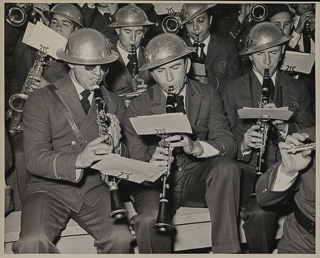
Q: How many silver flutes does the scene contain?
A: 1